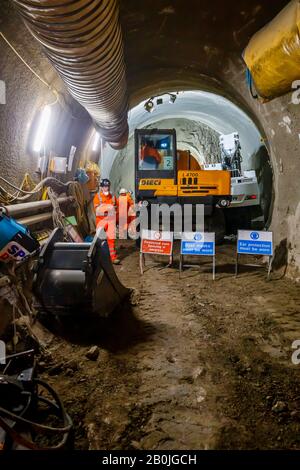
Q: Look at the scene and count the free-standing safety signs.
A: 3